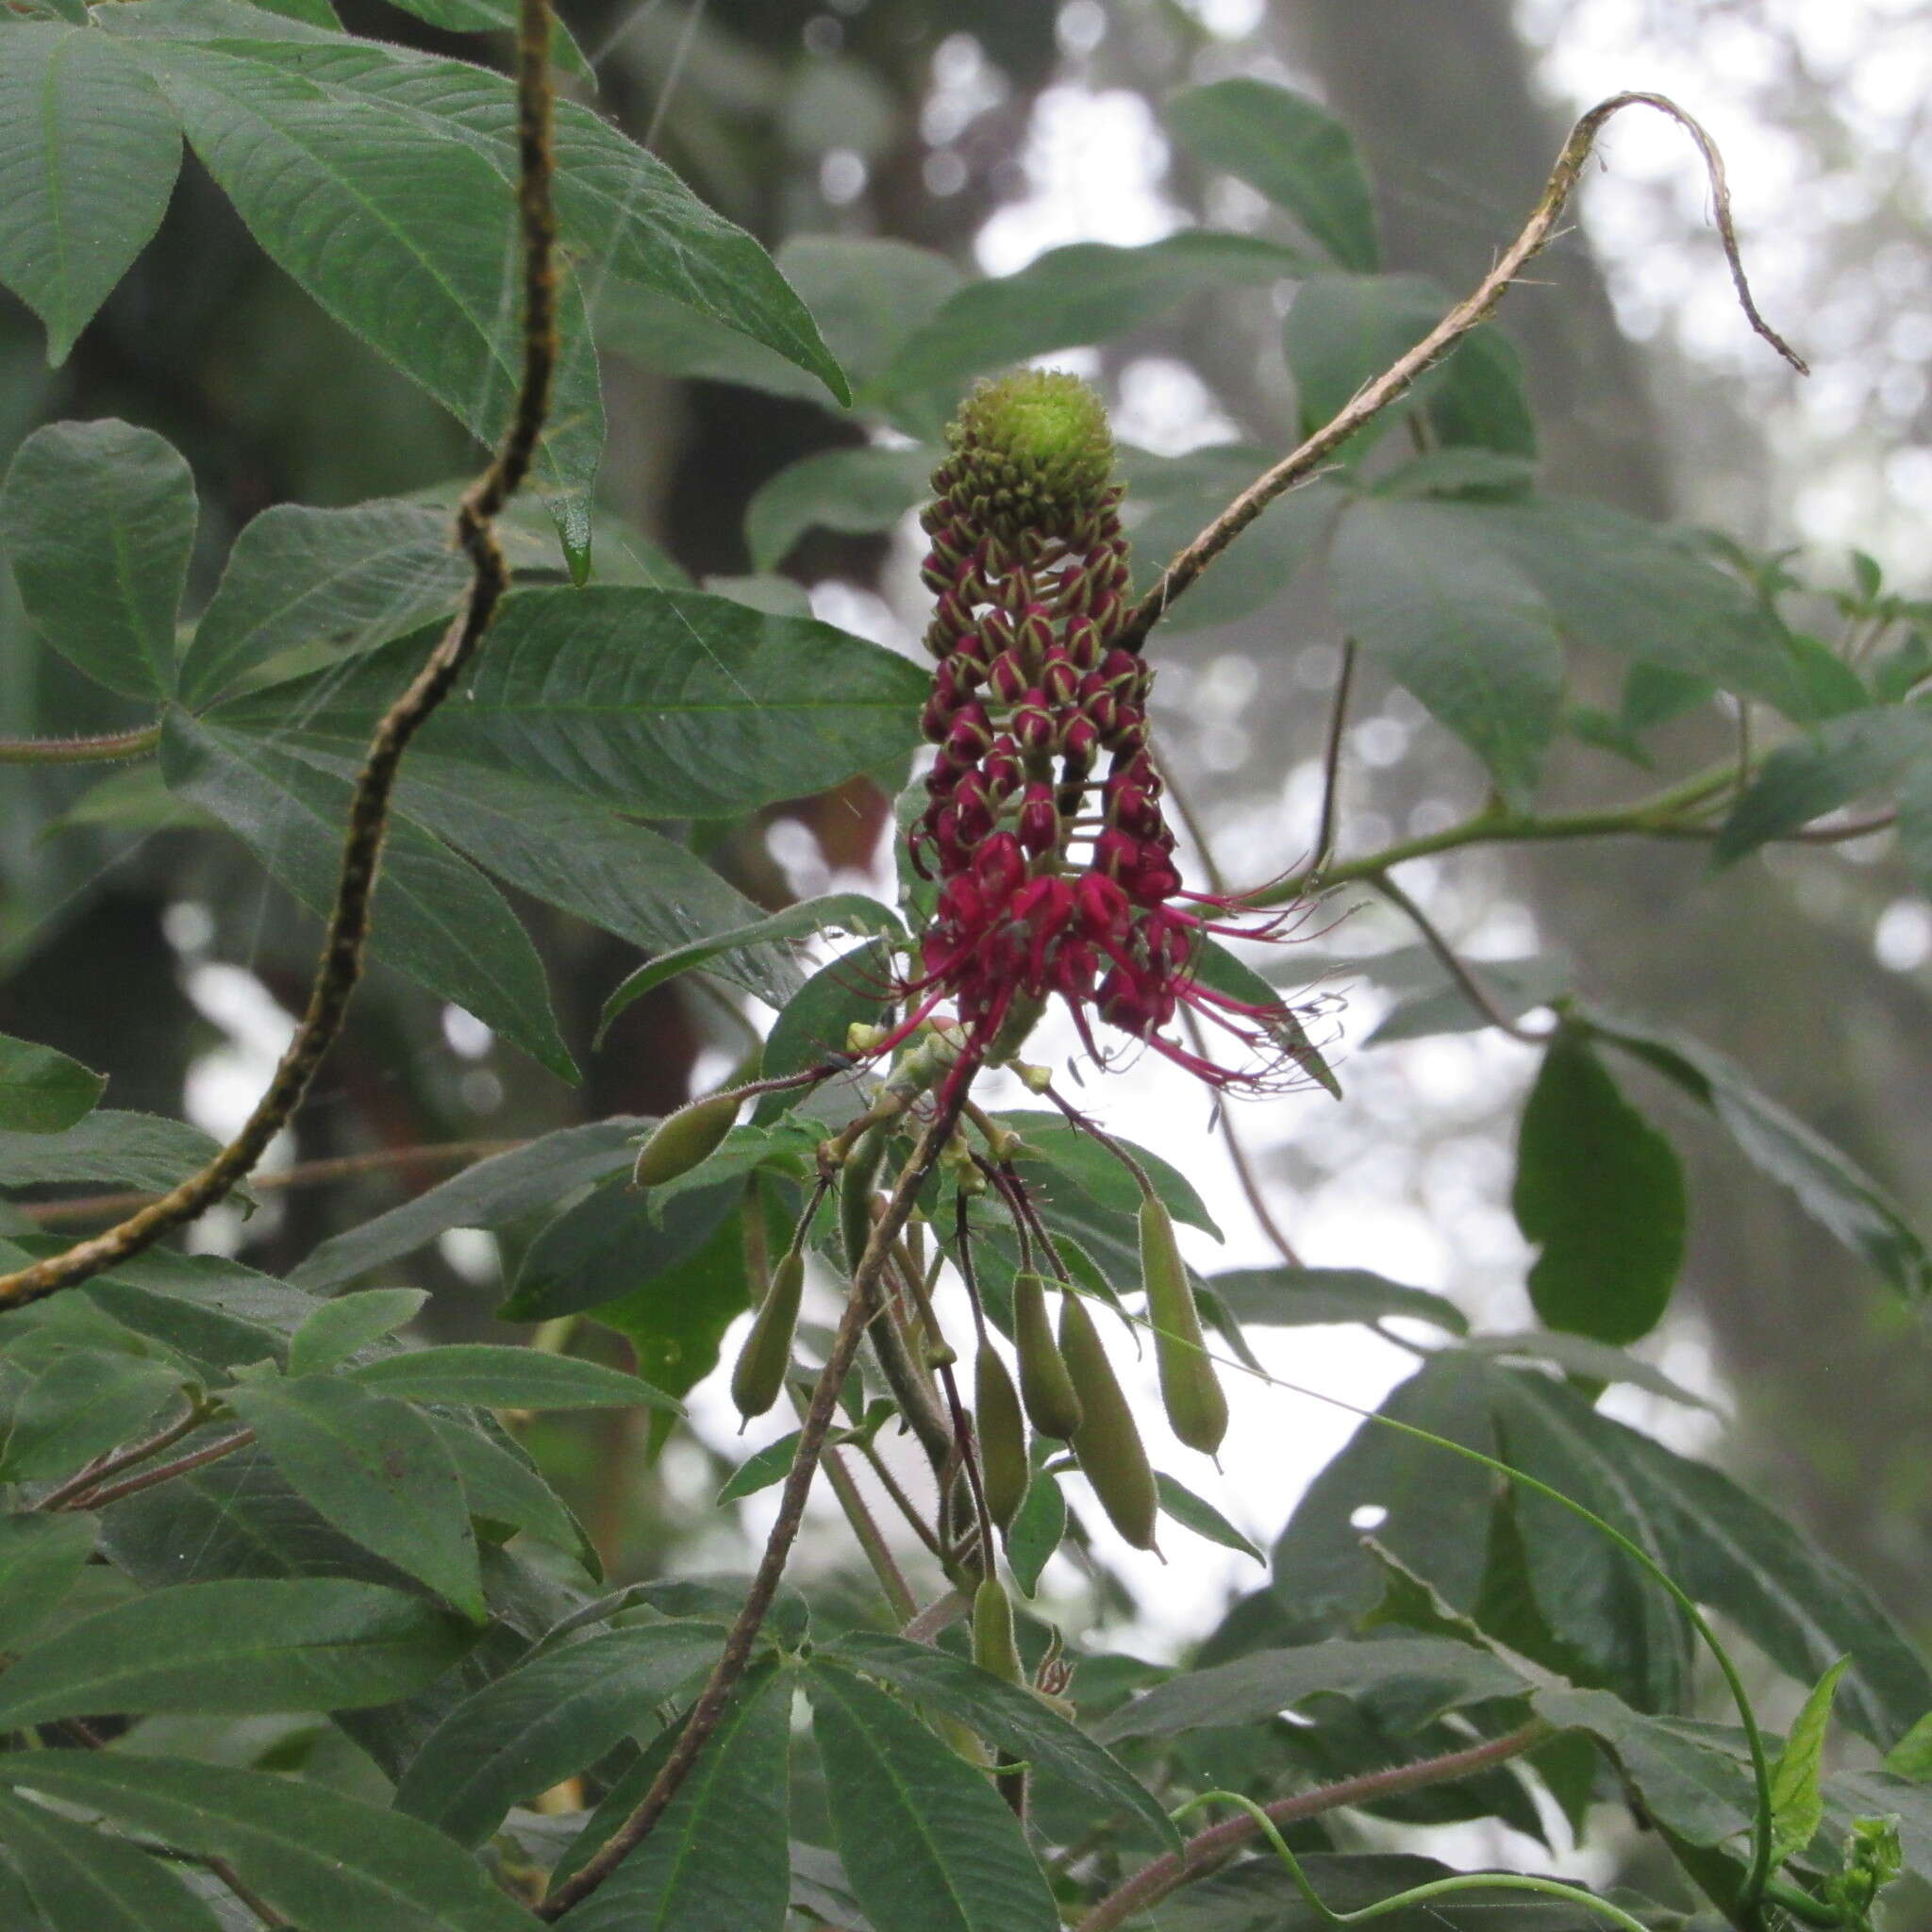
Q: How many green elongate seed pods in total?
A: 7